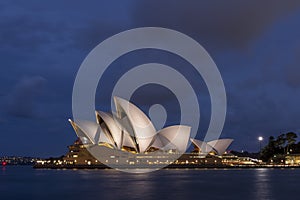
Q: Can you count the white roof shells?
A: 6